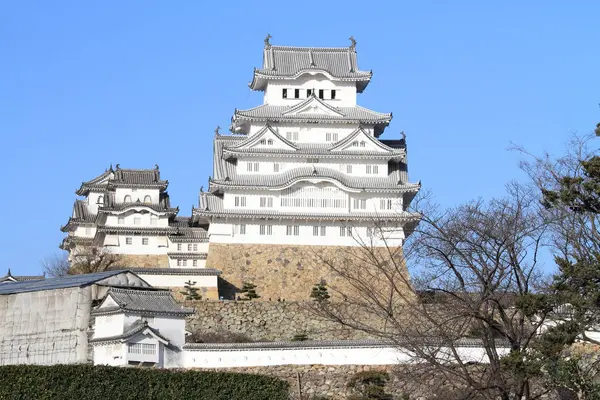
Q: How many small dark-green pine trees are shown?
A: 3